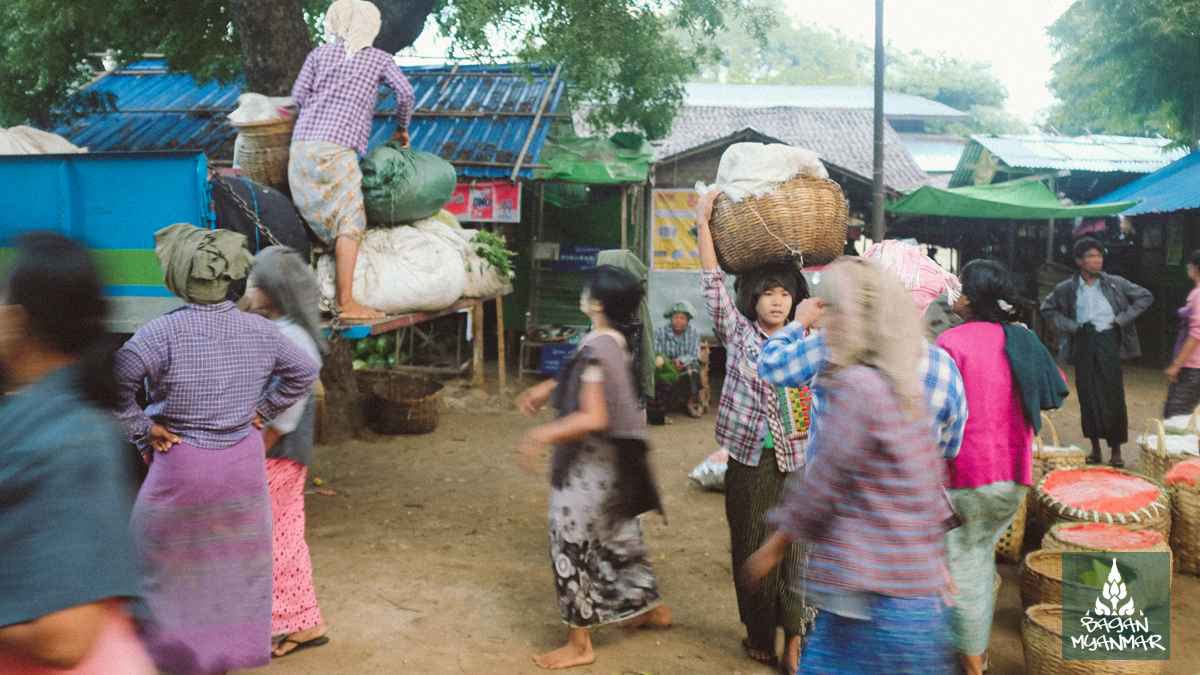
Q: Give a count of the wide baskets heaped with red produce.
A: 3